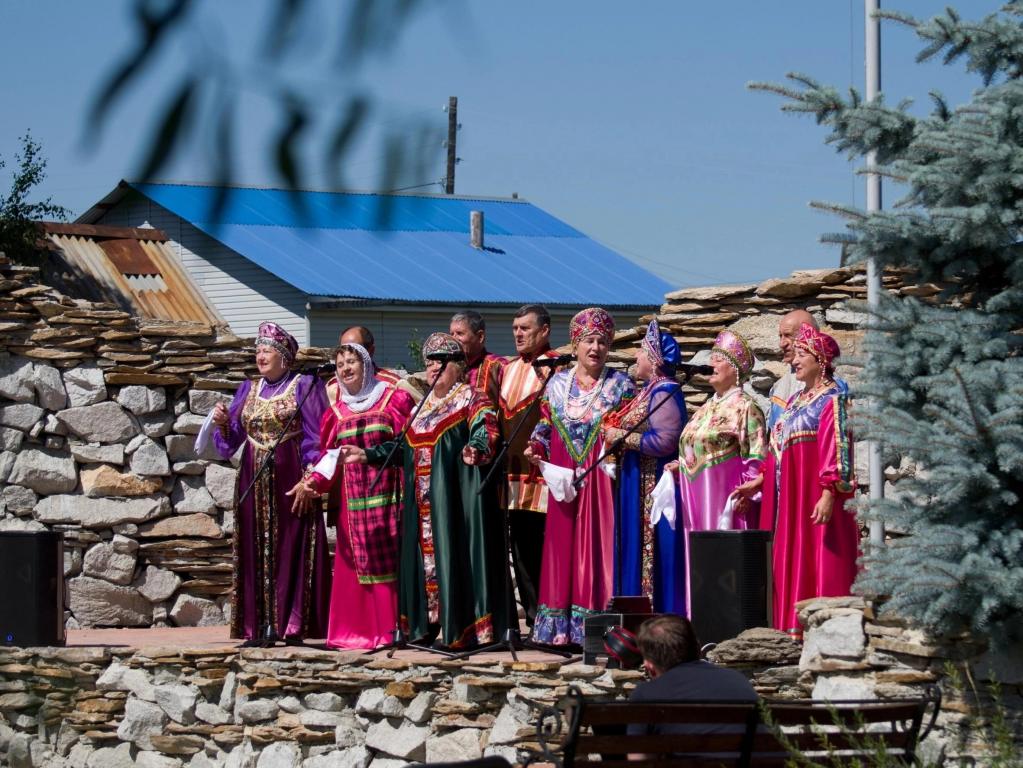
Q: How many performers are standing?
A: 11